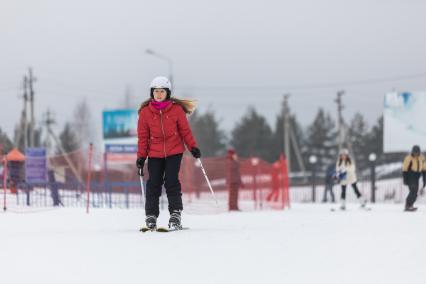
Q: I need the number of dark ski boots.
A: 2